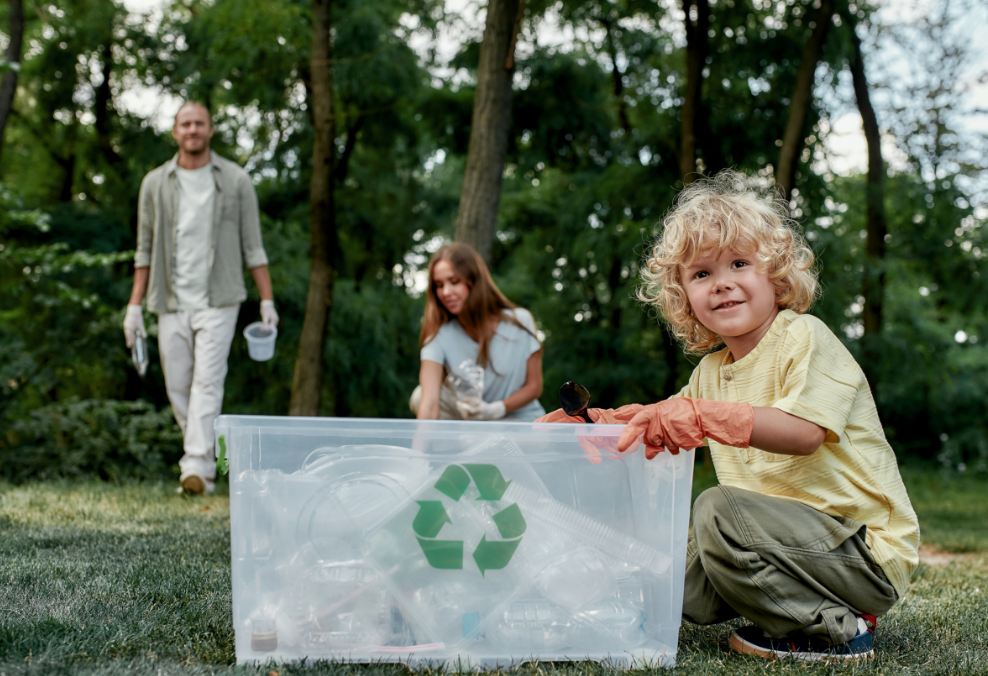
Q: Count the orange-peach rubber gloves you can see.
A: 2